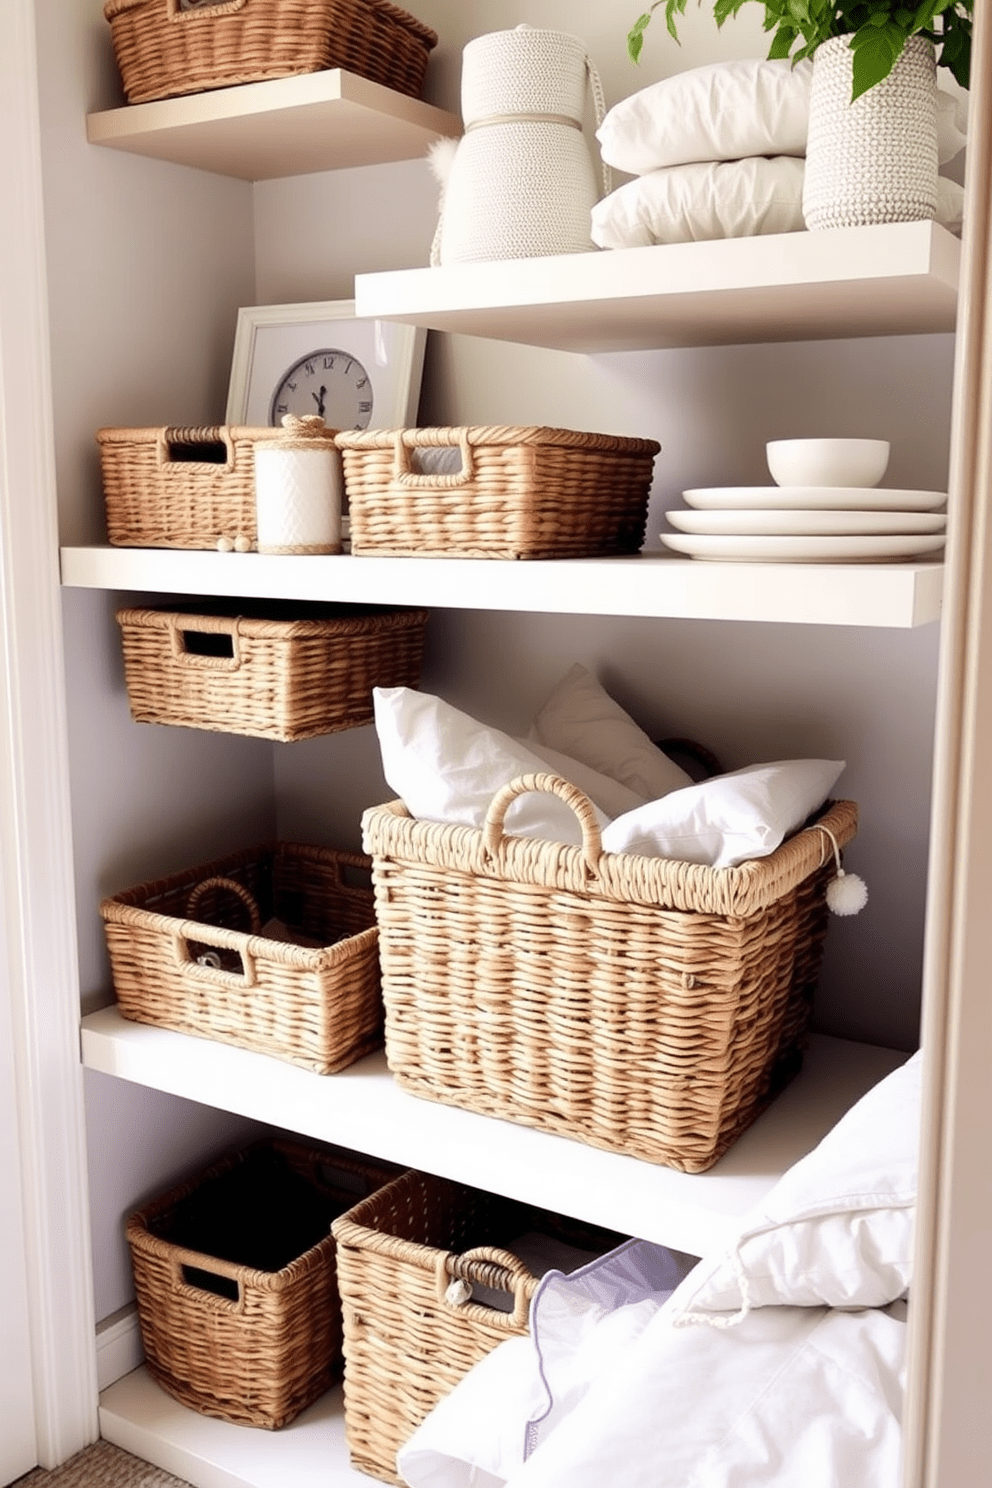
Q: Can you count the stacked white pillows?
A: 2